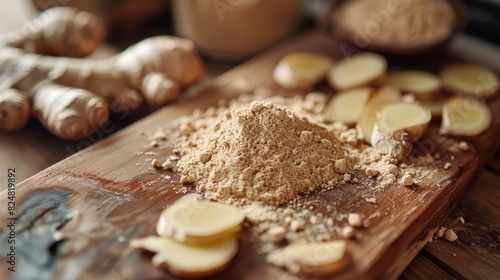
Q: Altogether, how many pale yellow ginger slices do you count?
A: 12